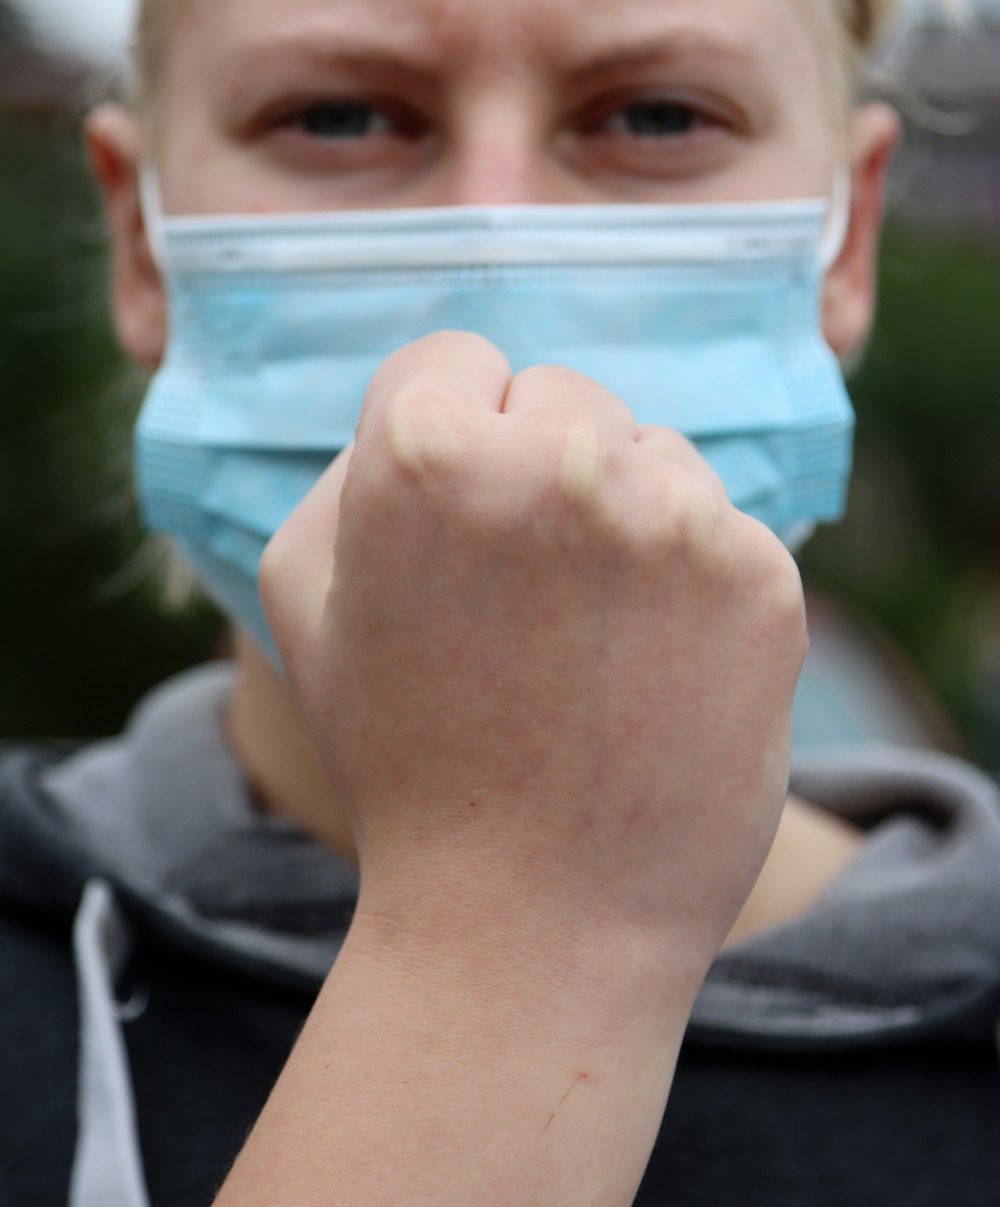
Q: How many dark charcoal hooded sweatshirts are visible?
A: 1